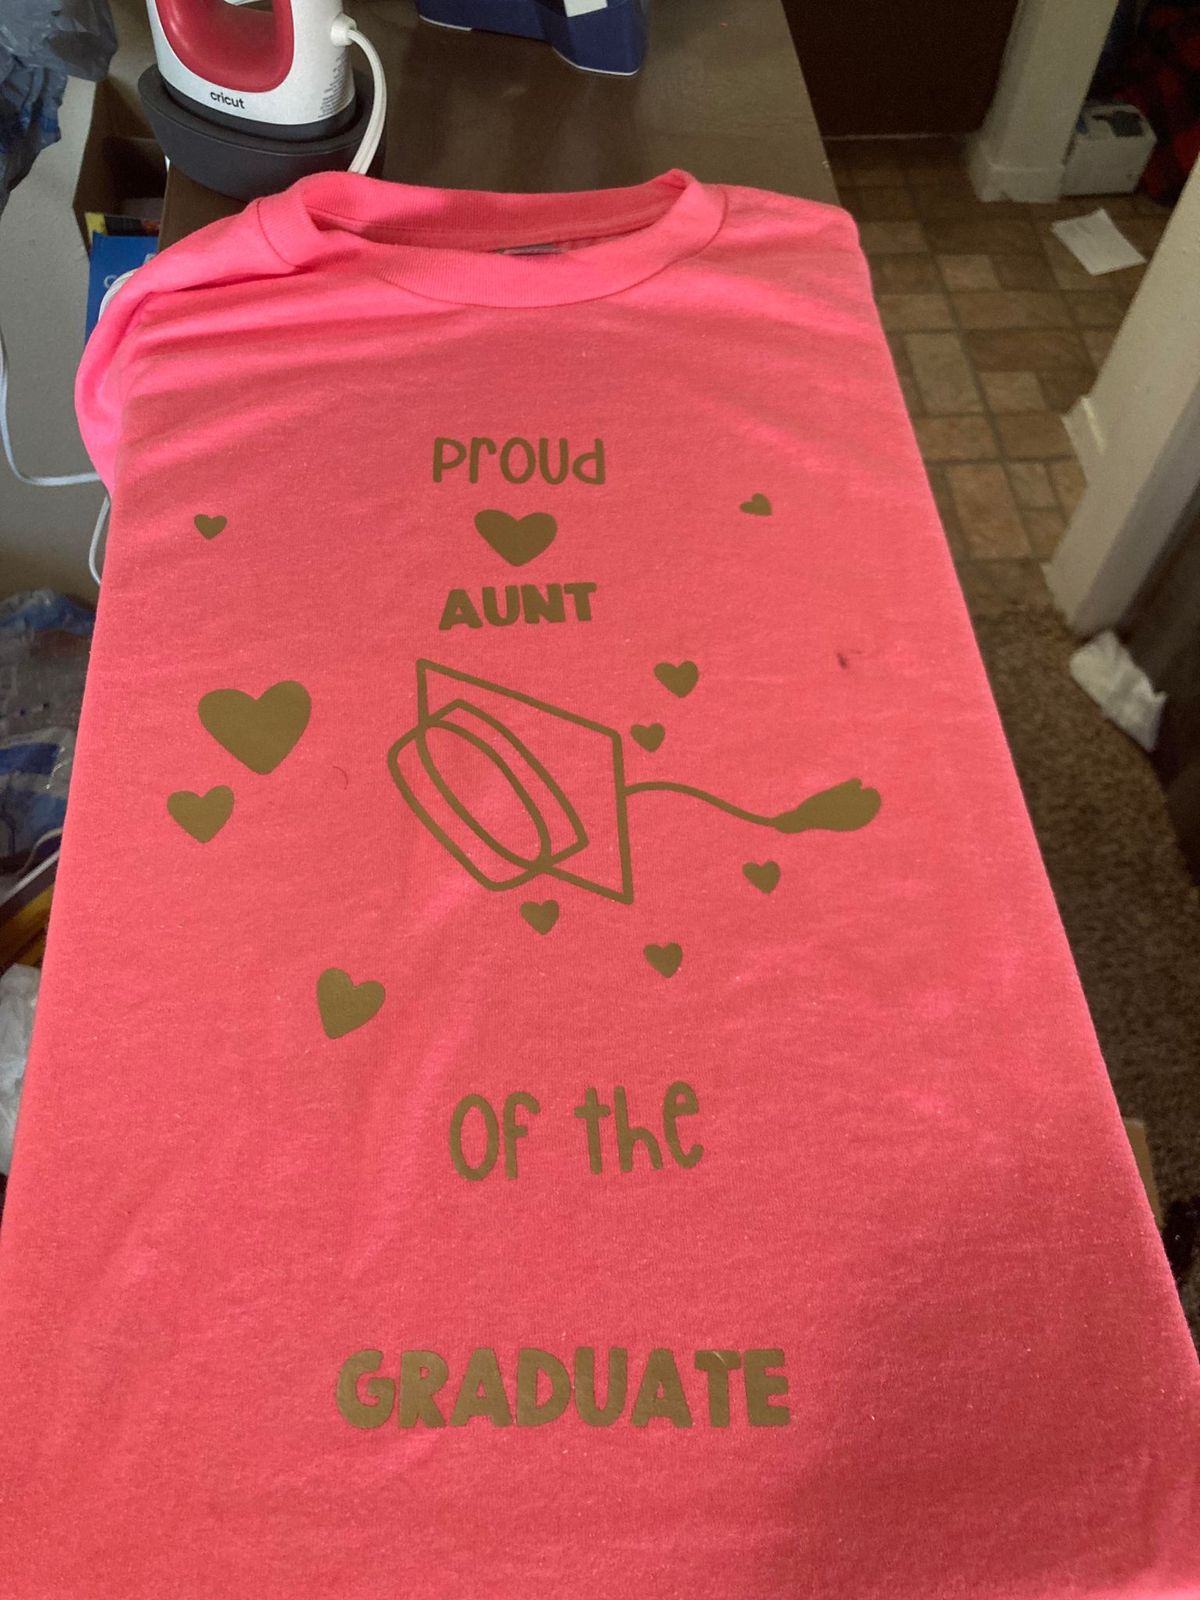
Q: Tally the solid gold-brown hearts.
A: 11